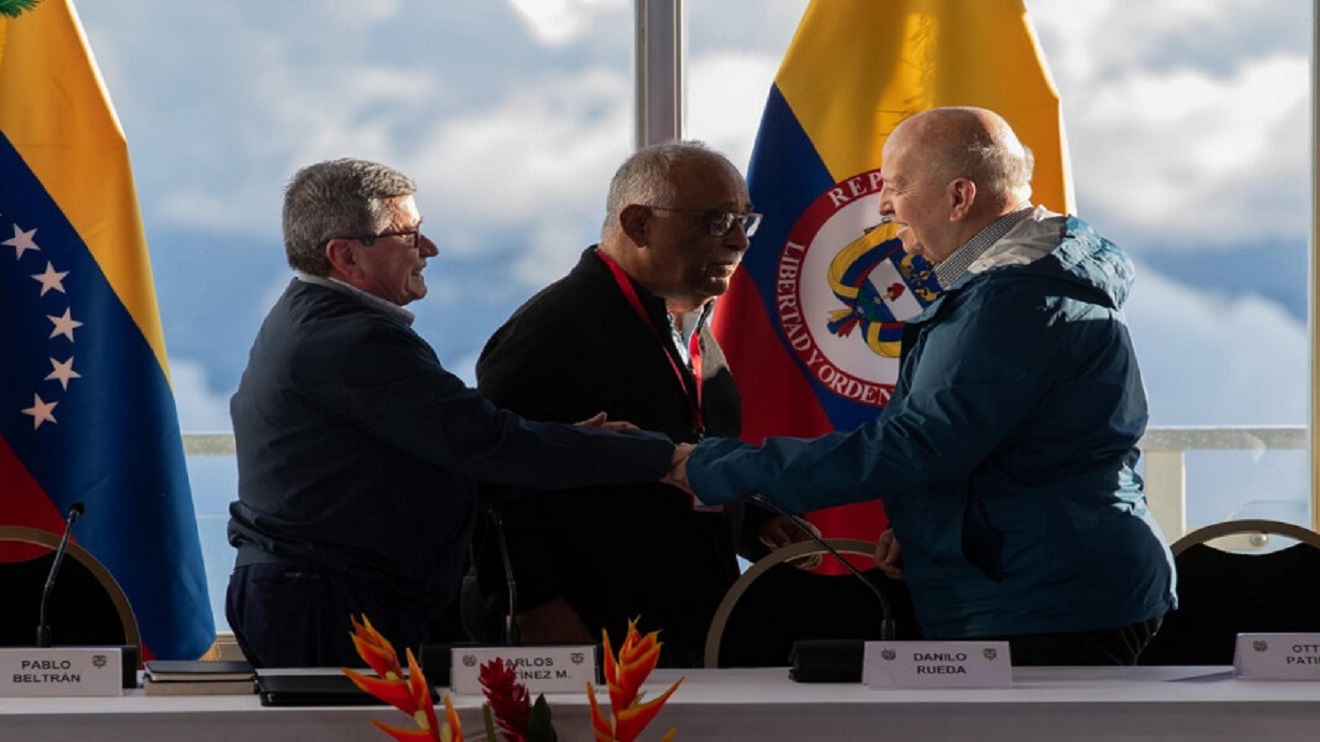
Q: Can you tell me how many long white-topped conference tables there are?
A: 1